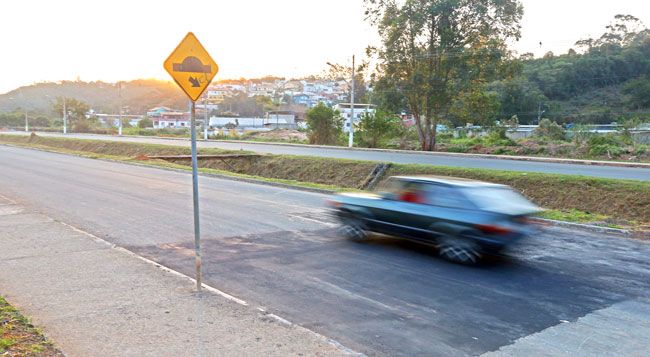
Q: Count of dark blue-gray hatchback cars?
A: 1